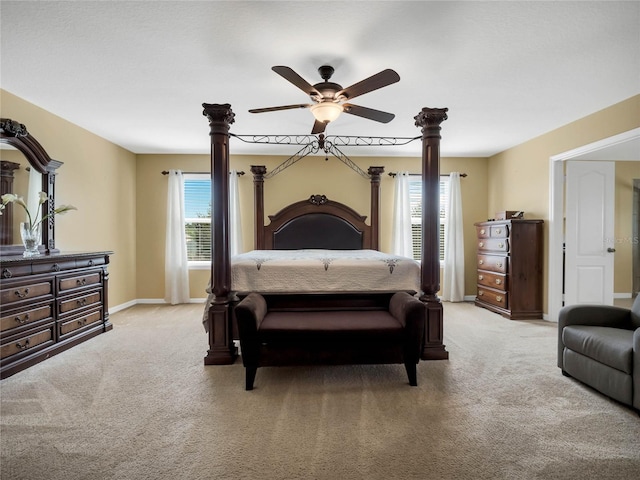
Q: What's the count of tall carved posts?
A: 4